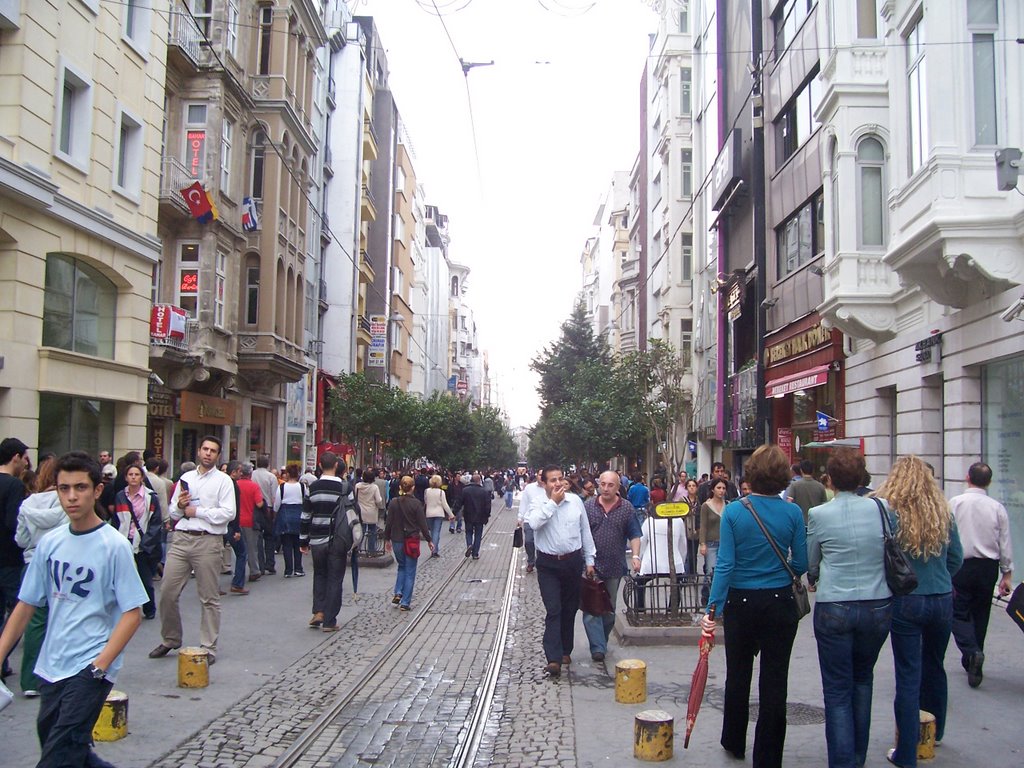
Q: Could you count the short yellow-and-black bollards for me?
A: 5